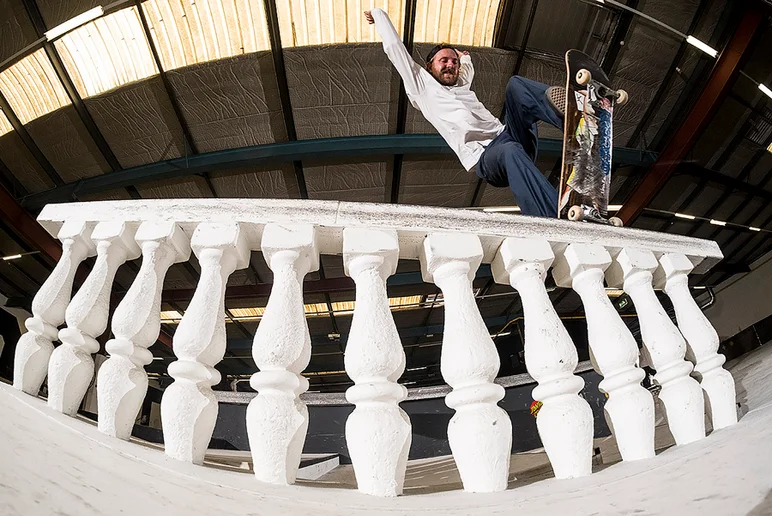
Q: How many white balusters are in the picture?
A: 11